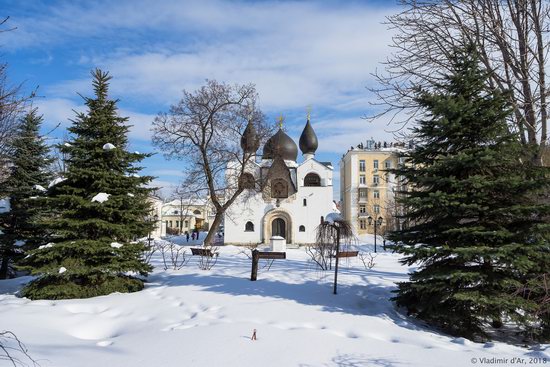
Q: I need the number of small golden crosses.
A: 3